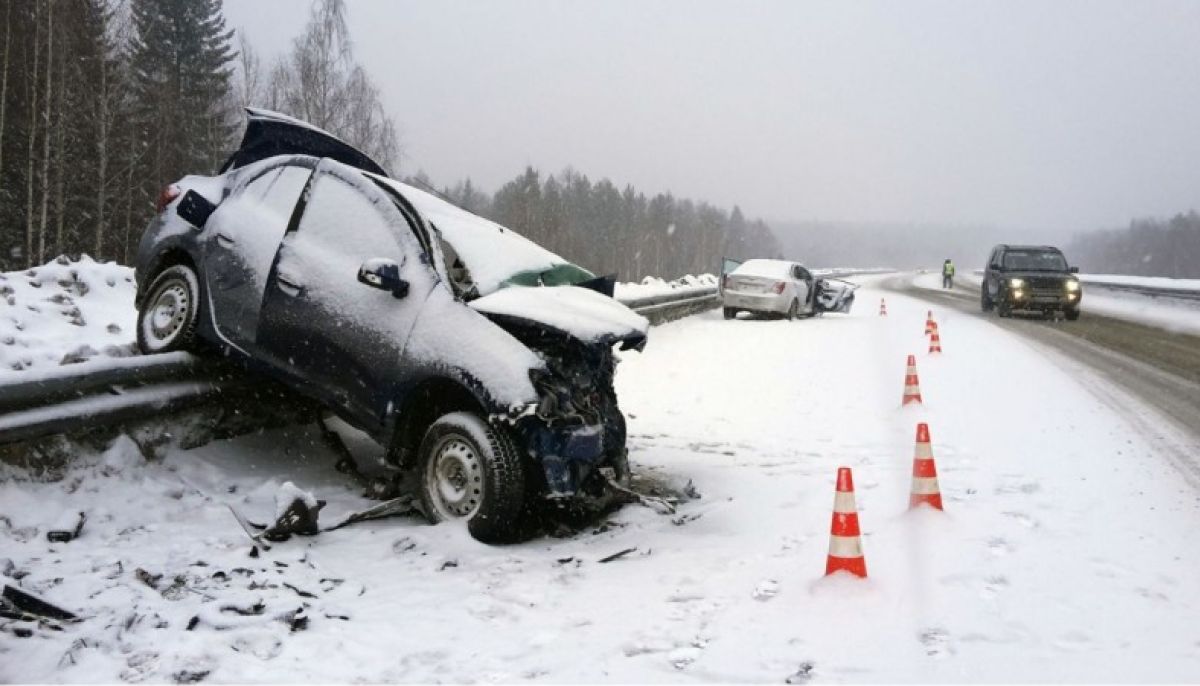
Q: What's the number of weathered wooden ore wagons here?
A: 0